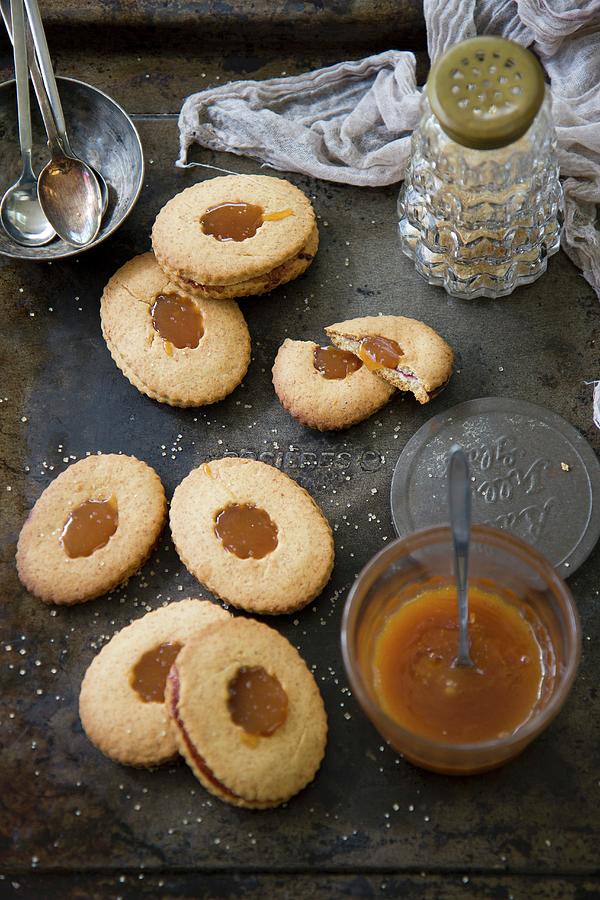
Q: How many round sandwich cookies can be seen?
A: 7